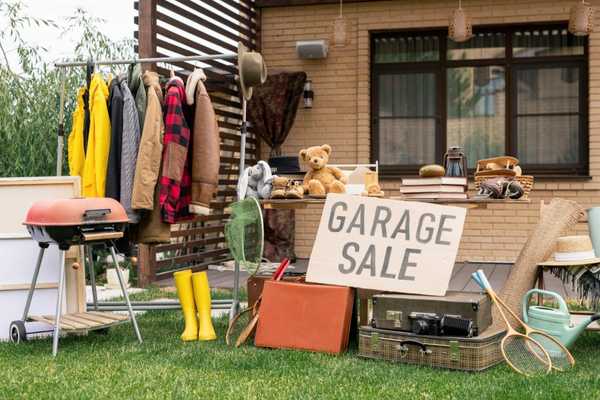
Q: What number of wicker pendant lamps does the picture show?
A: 3